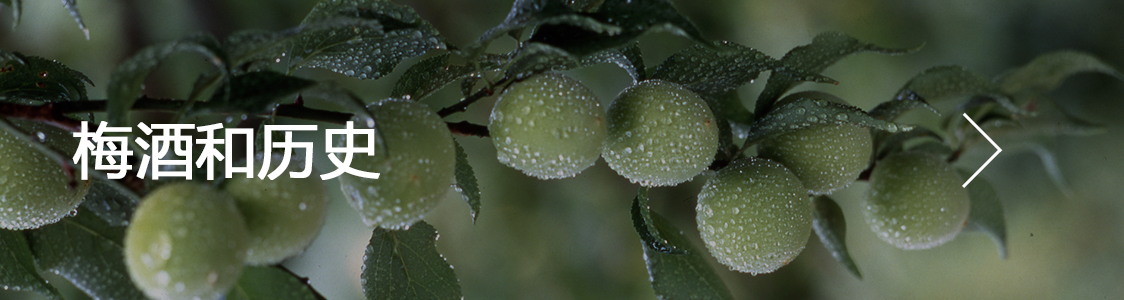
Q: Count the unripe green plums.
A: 9